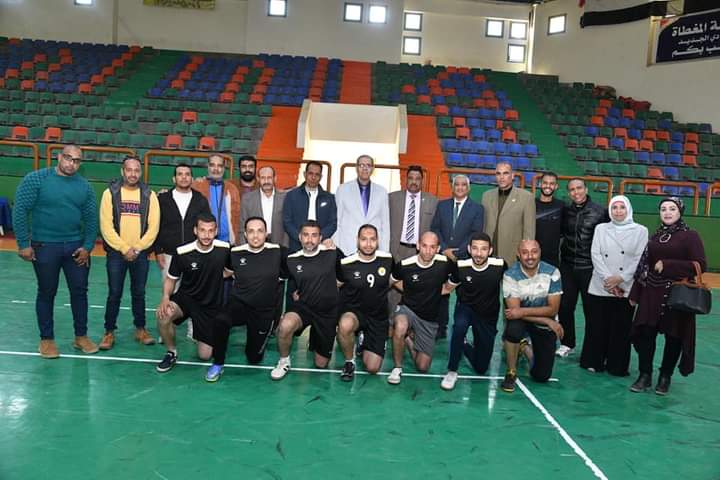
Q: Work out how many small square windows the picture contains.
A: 10